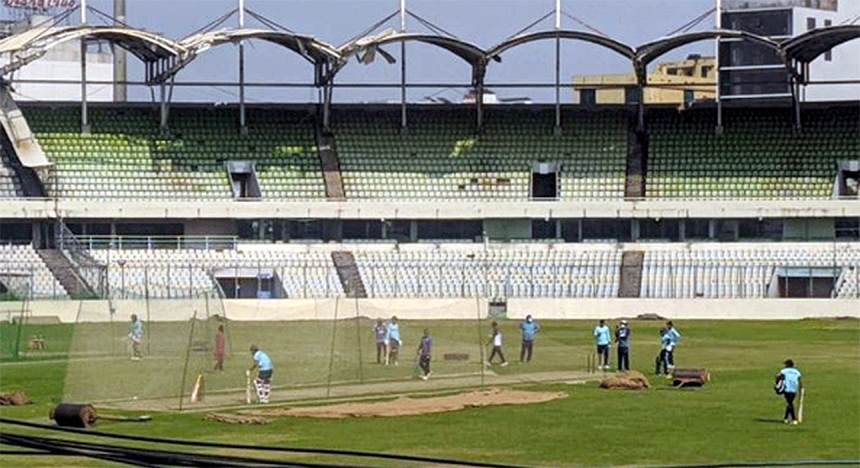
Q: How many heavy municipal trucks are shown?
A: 0